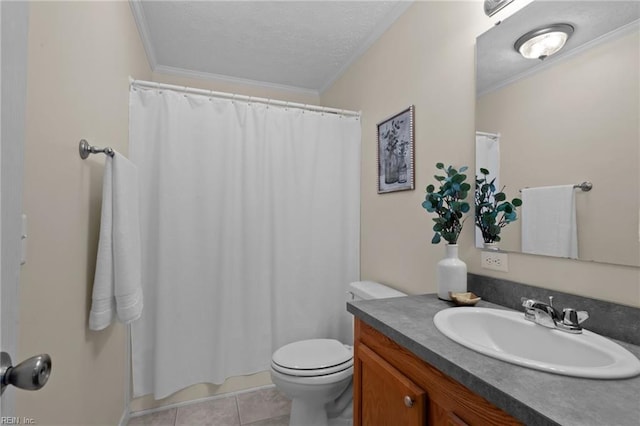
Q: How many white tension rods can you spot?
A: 1